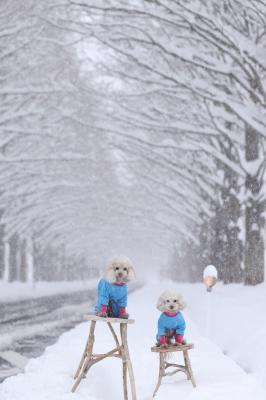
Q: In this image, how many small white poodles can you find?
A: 2